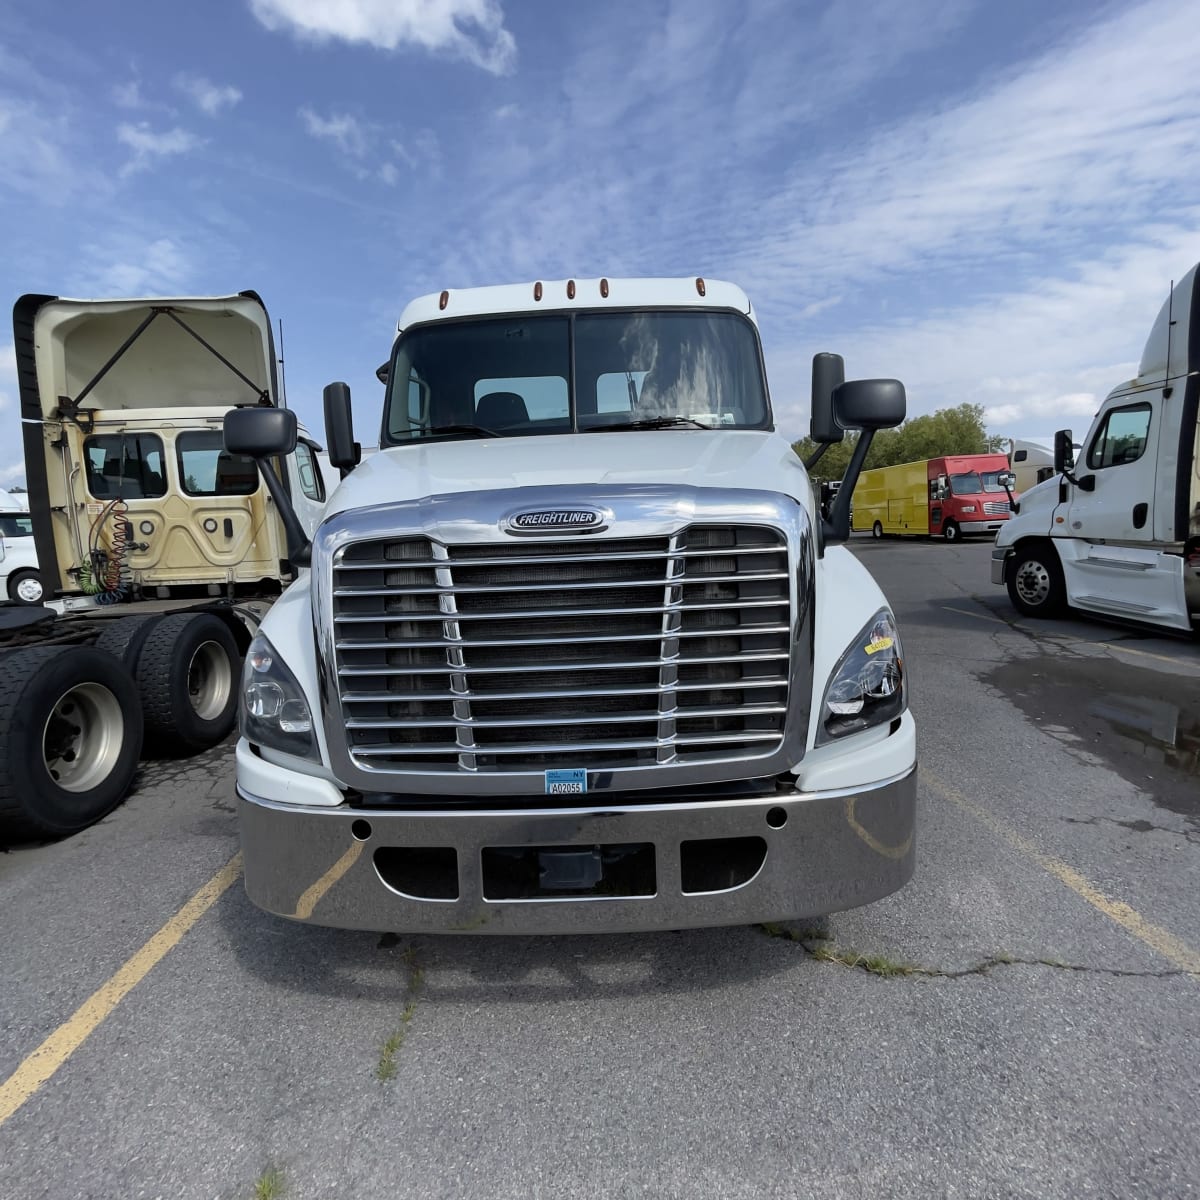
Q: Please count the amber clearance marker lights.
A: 5